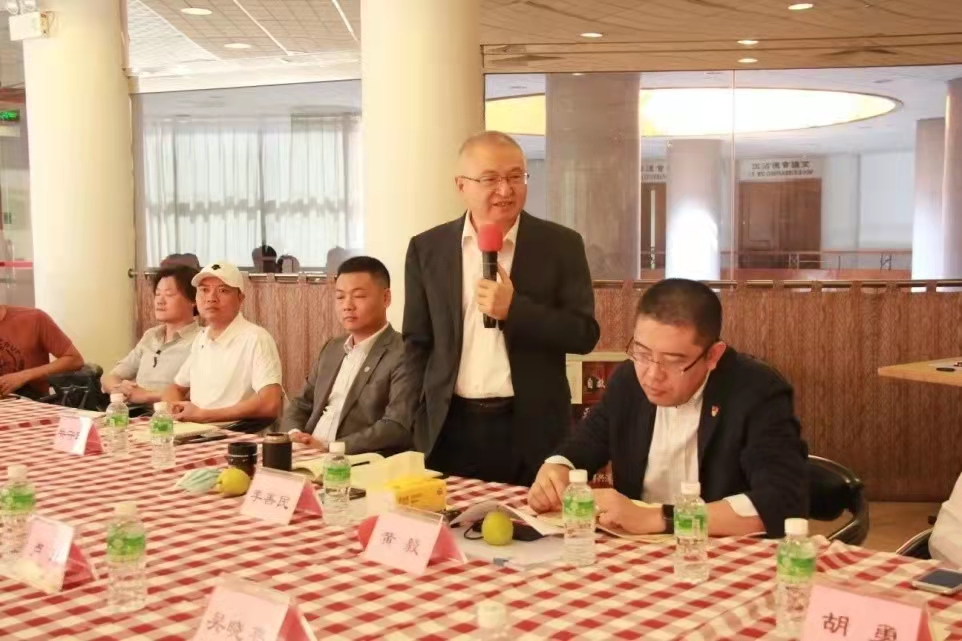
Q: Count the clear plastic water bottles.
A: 9